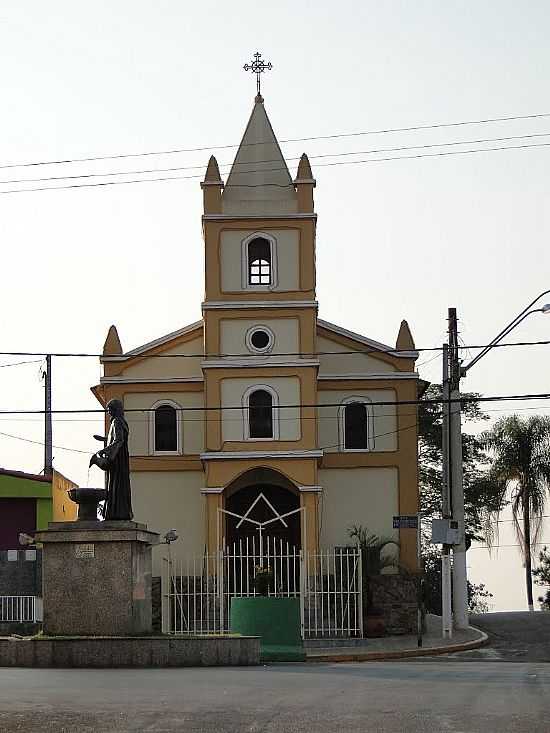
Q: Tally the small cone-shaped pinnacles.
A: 4